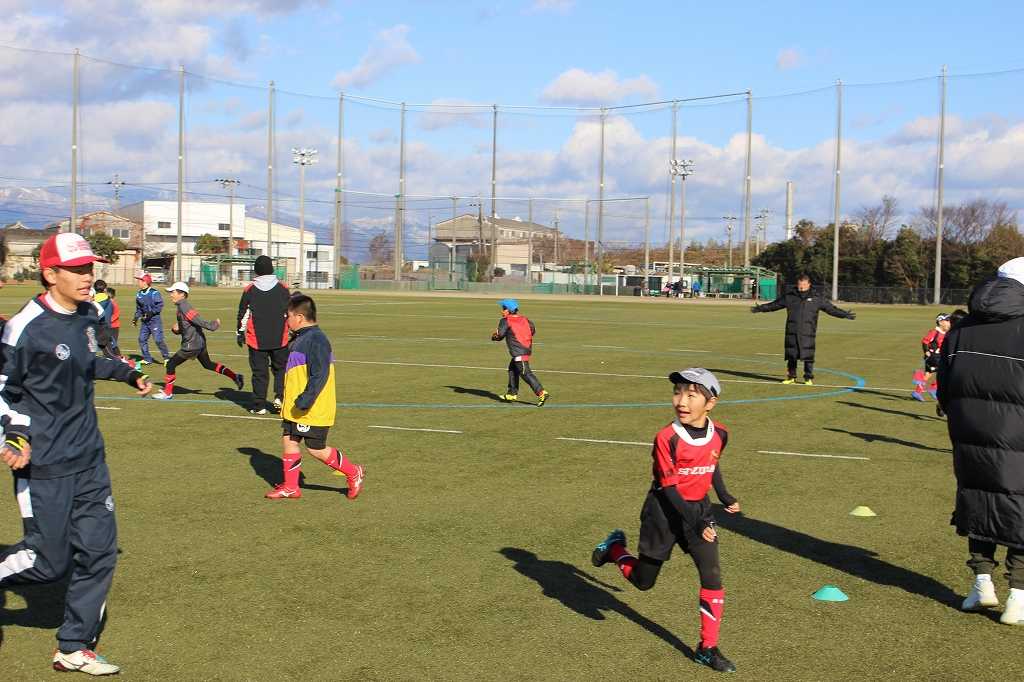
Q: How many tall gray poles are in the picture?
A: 11